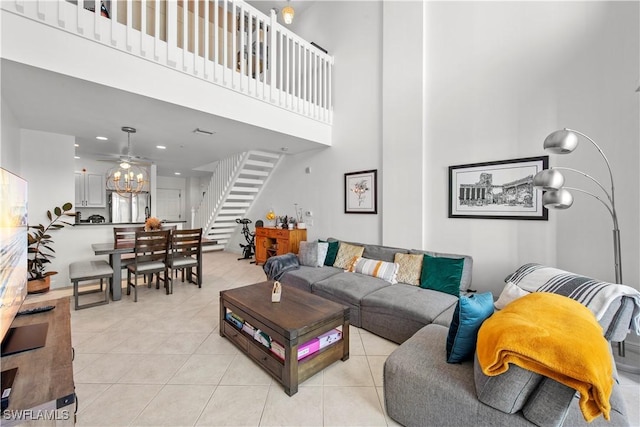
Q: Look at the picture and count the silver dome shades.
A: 3